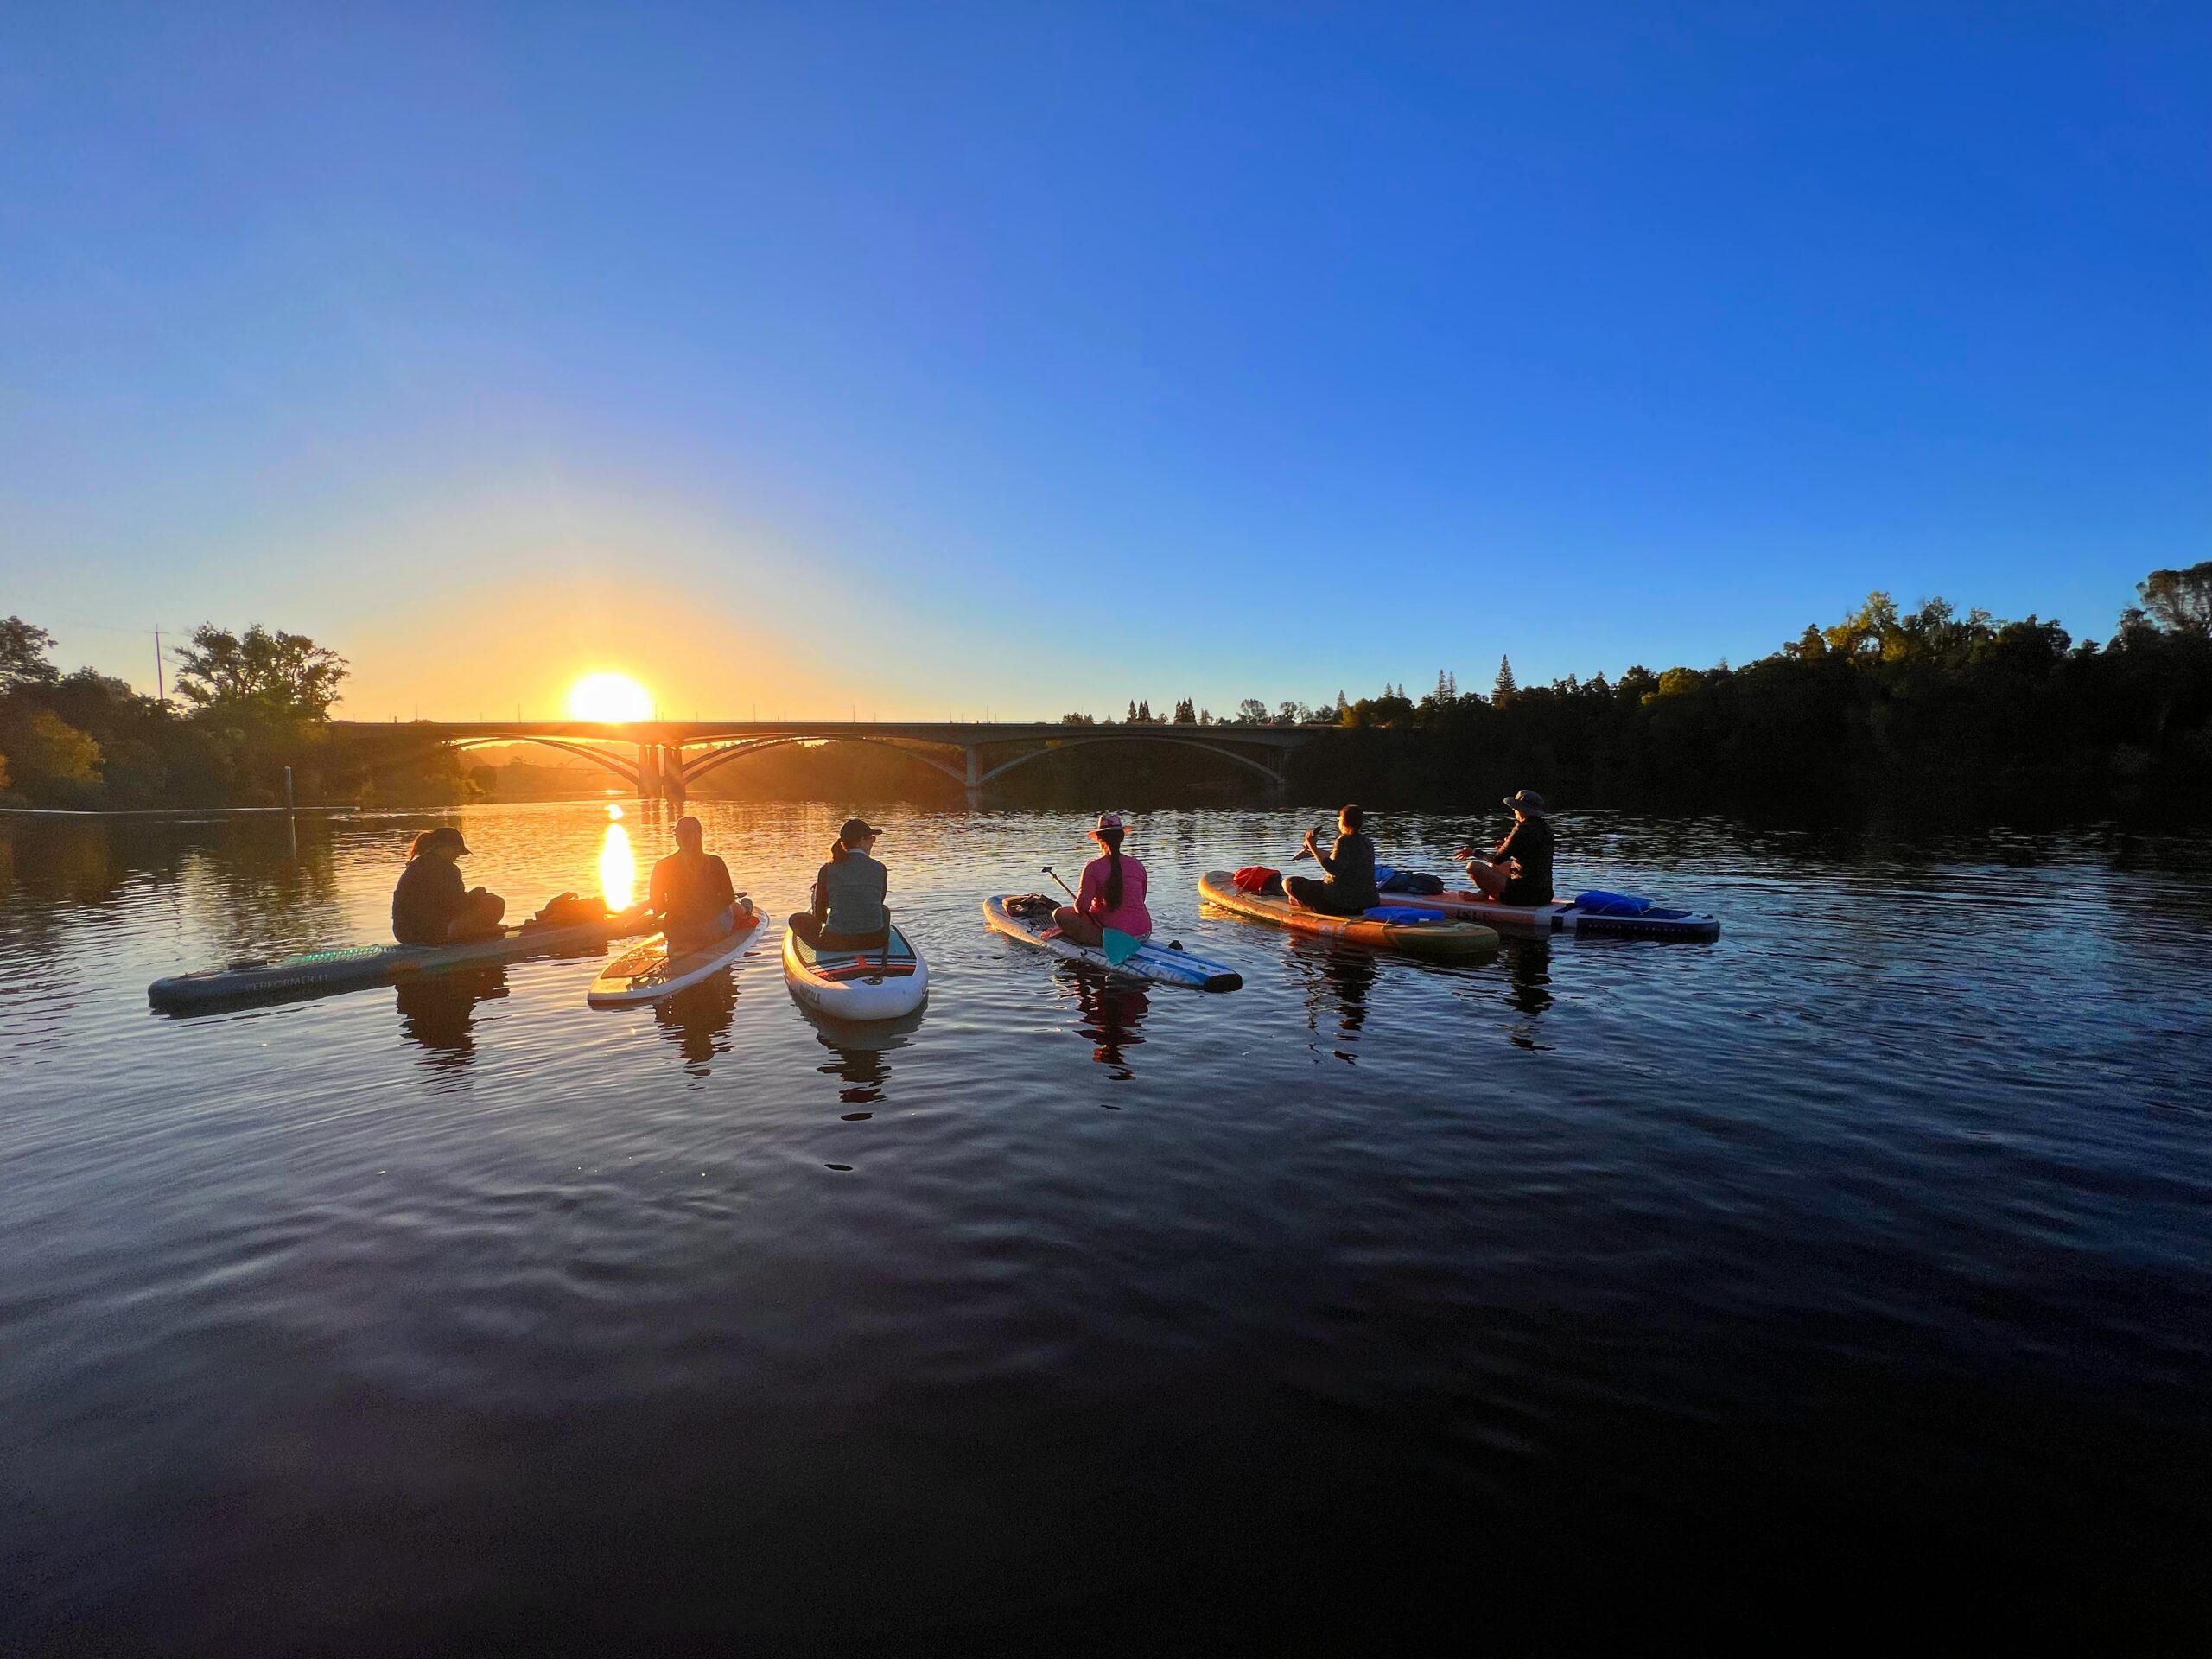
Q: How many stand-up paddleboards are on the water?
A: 6